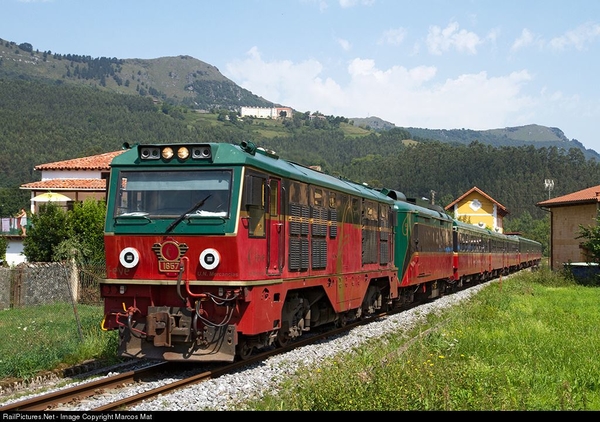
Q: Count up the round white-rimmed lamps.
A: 2